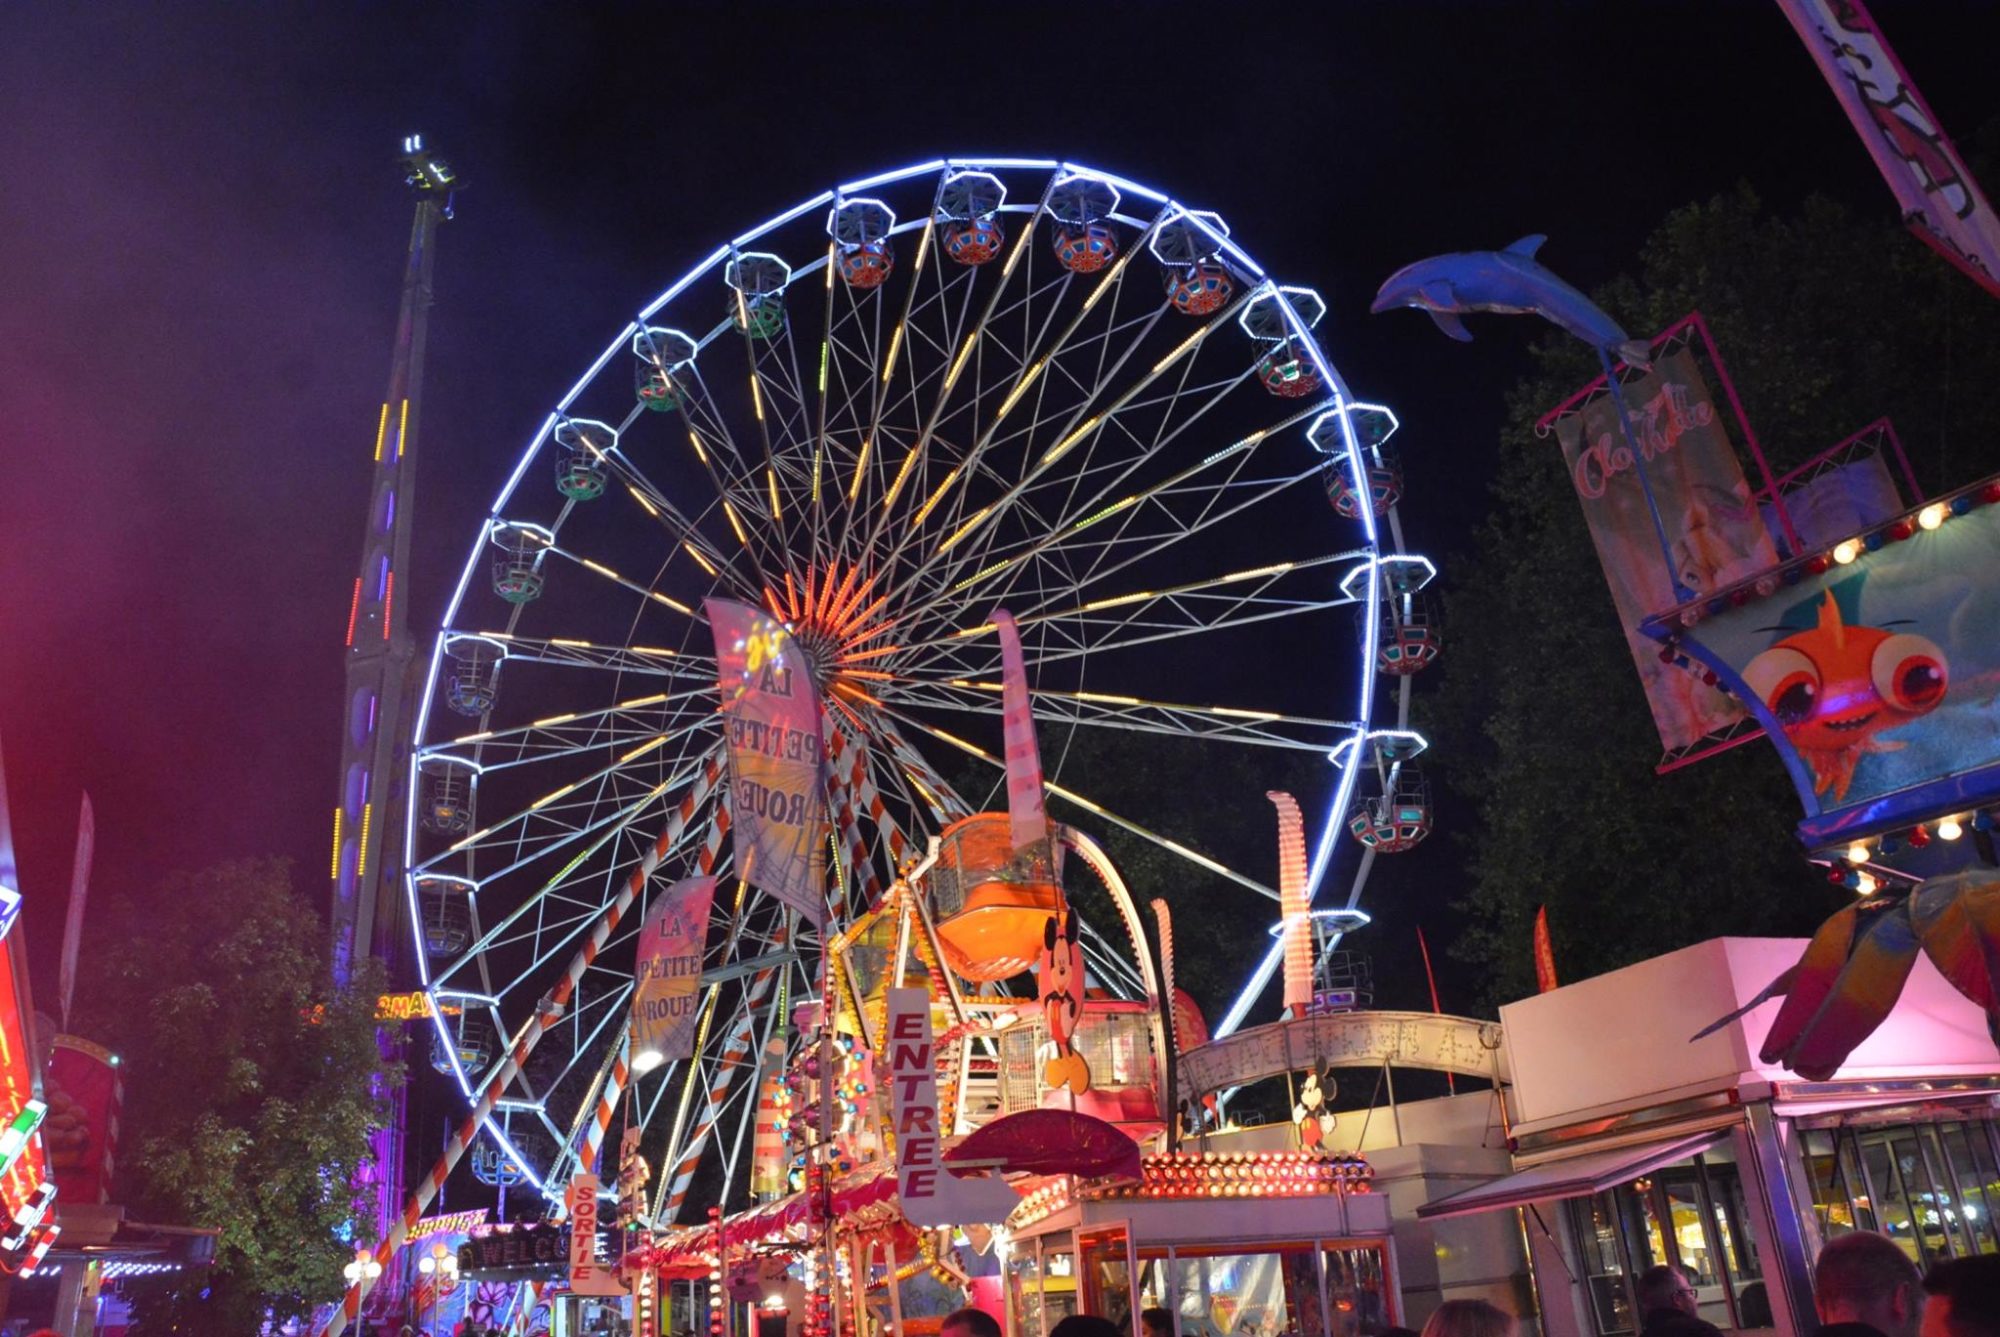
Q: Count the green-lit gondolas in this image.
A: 4